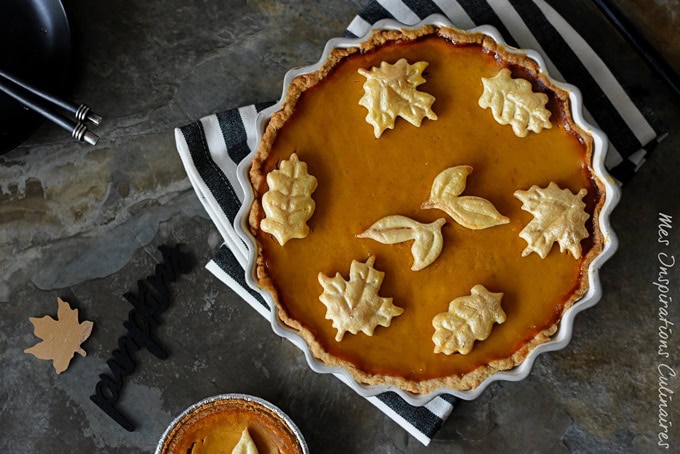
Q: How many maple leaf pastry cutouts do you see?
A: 3